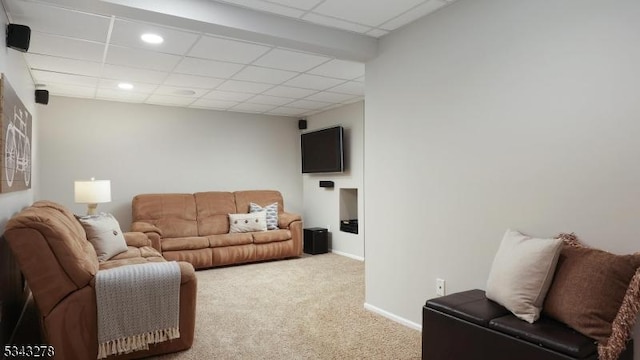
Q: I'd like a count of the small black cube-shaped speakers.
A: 3